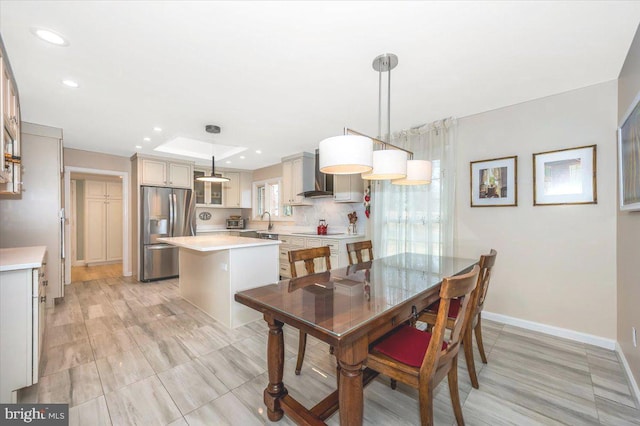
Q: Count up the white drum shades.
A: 3